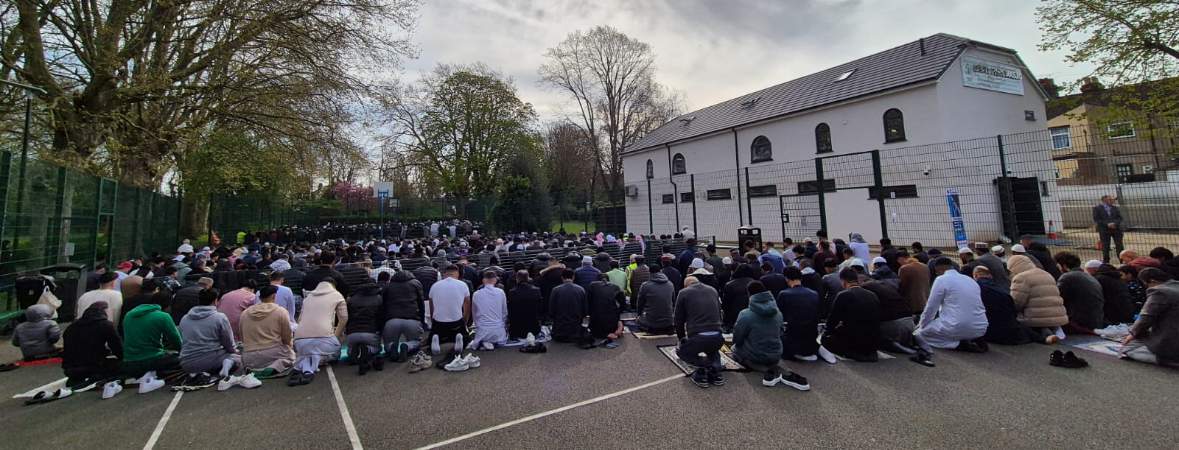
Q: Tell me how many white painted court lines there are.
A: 3